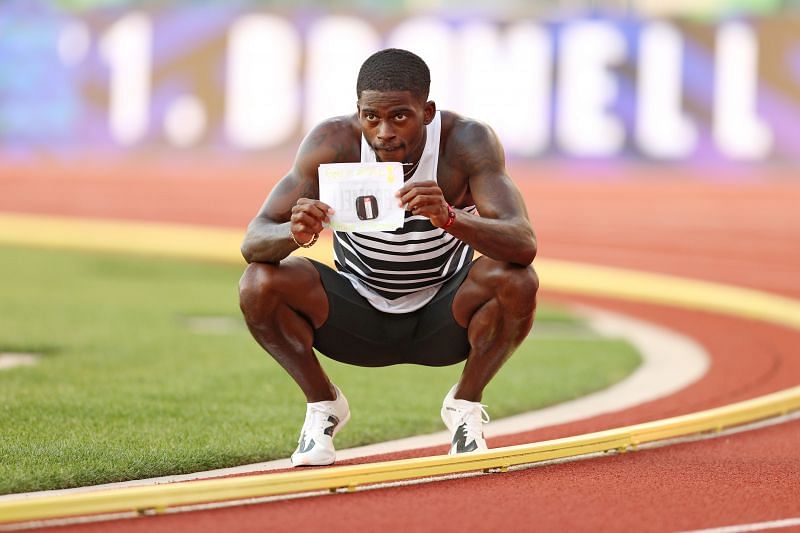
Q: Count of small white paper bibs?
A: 1